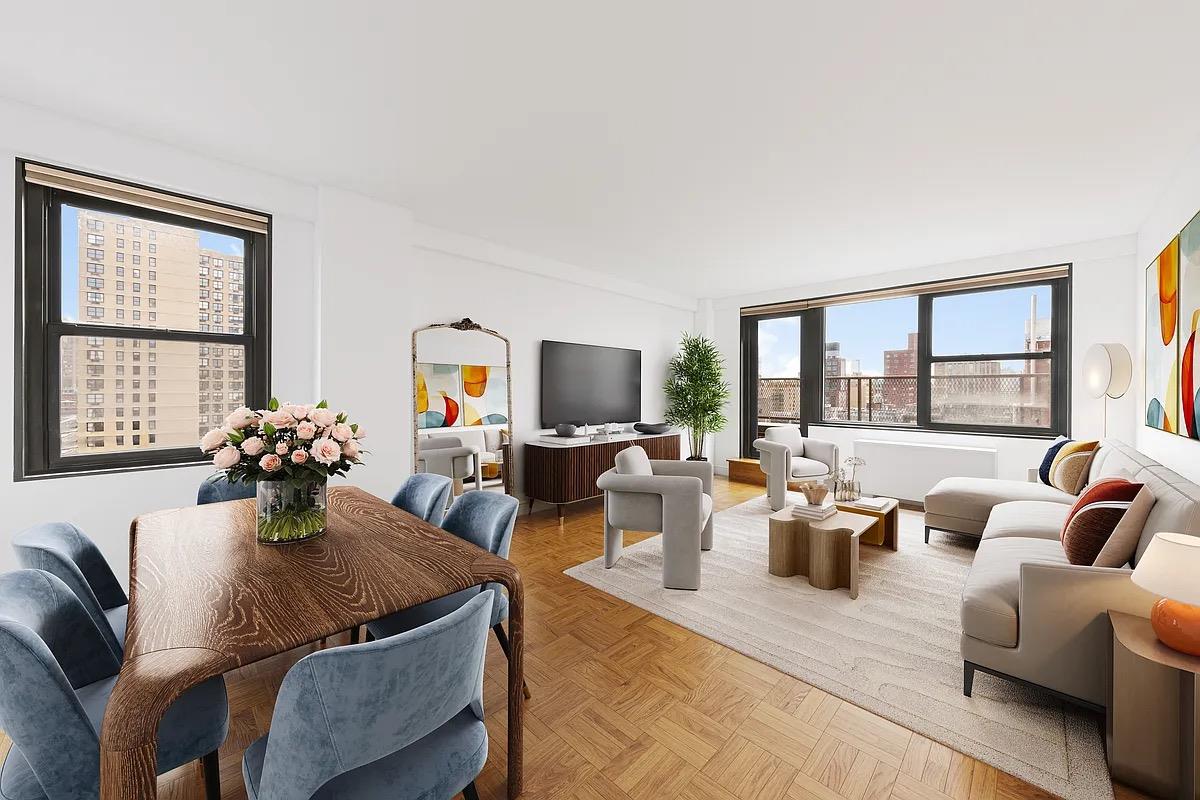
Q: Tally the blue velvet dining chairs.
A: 6